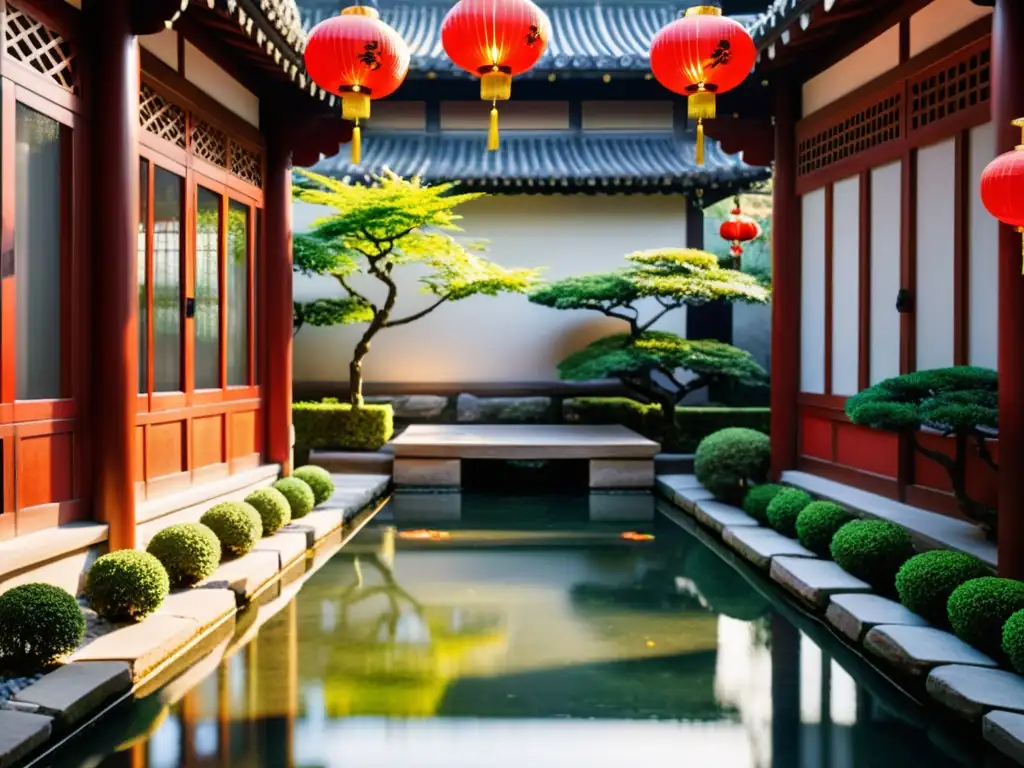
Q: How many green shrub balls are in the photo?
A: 15